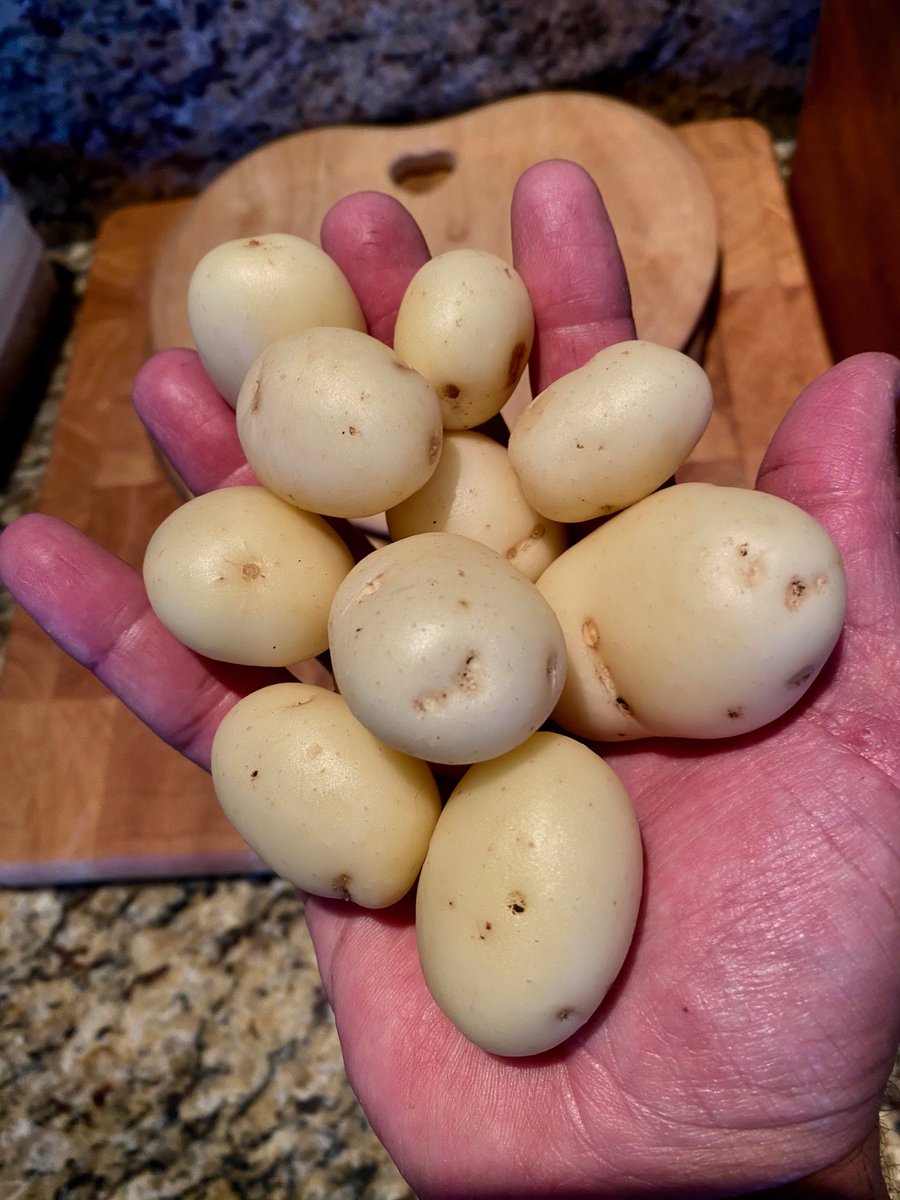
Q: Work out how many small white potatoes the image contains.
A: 10